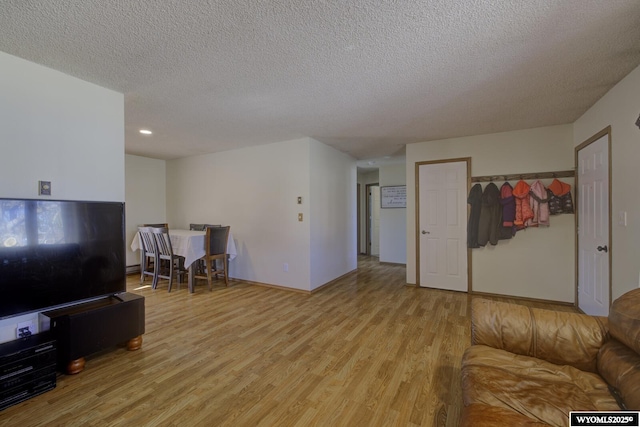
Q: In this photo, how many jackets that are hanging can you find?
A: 6